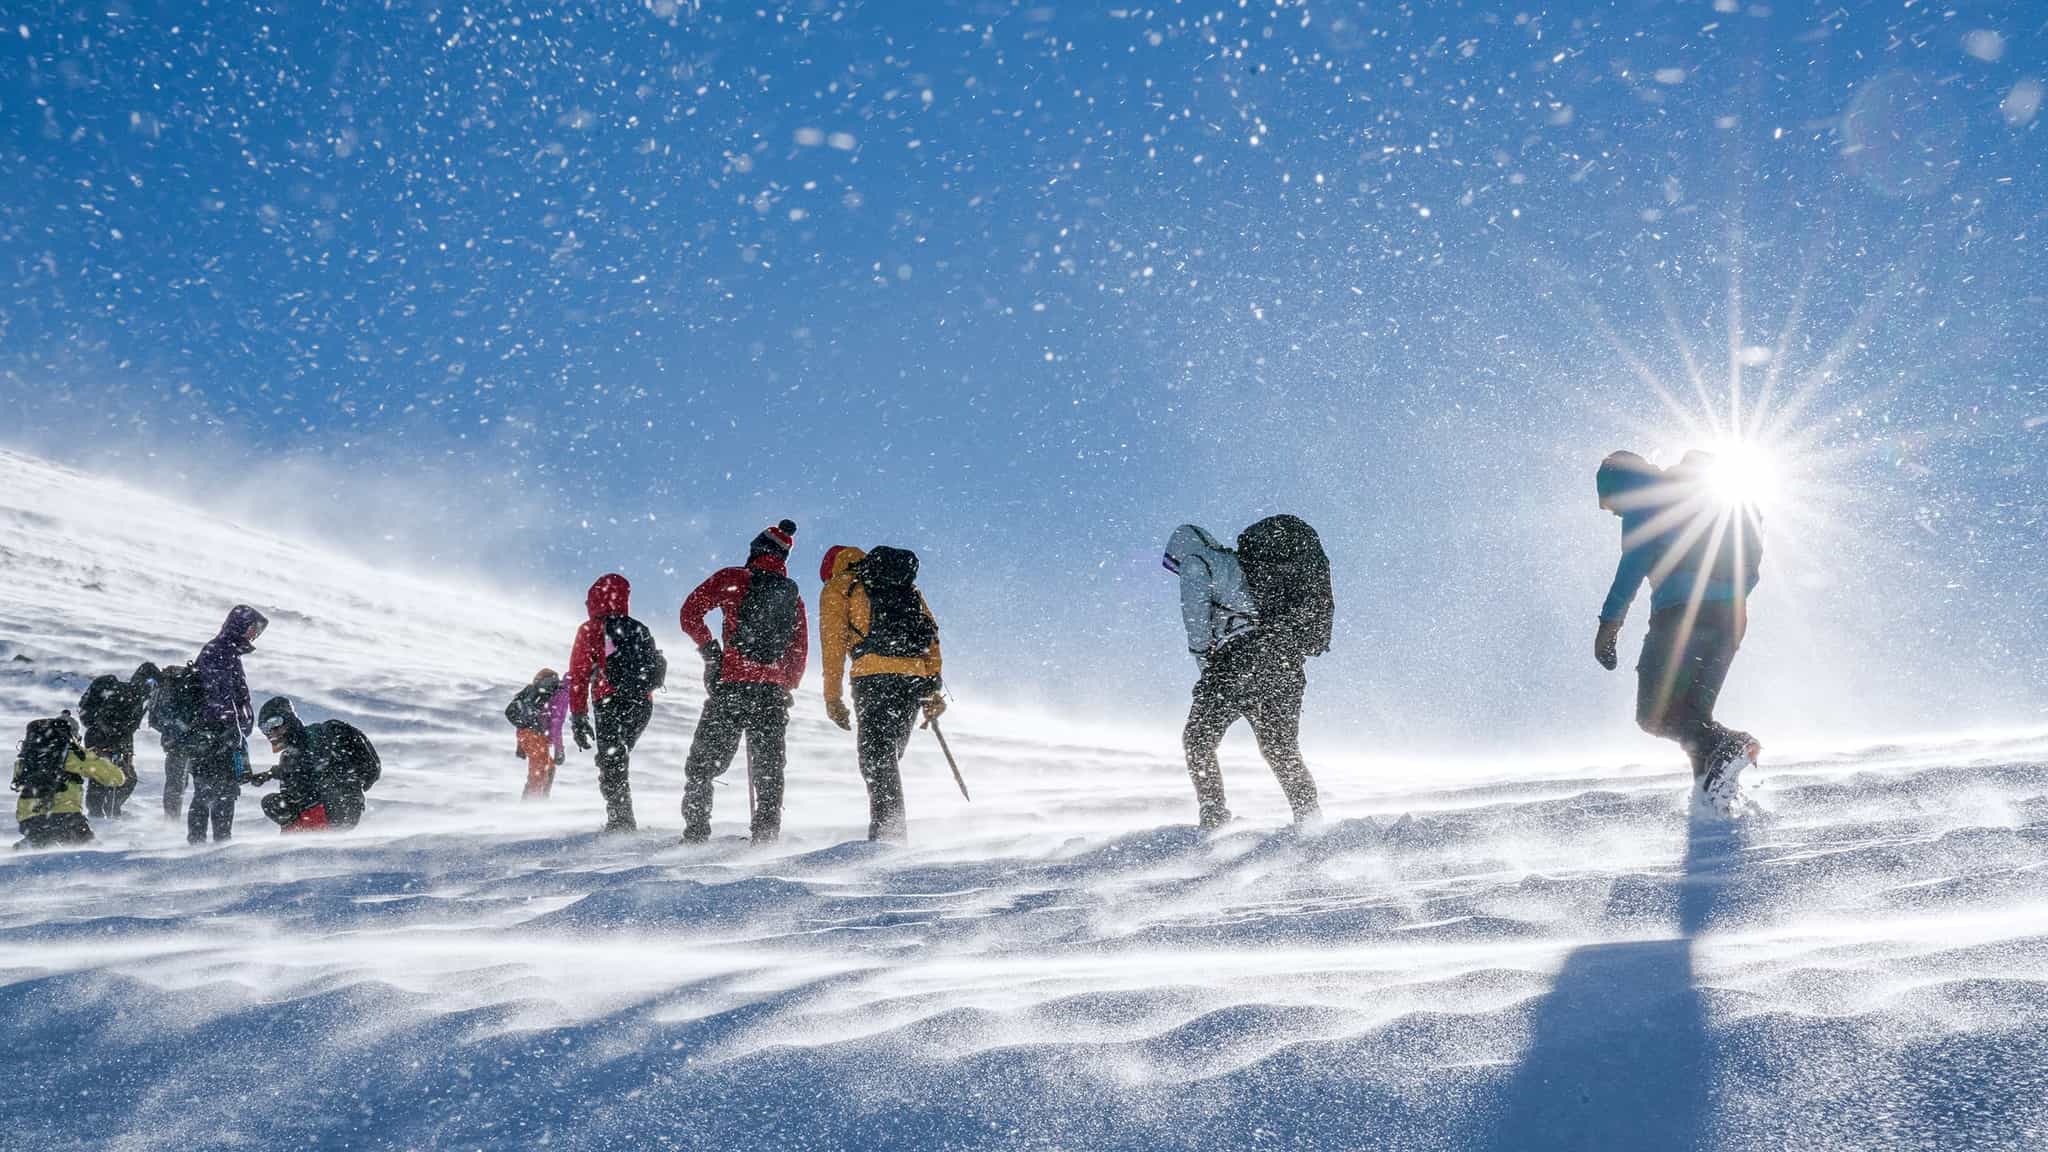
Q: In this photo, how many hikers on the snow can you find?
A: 11